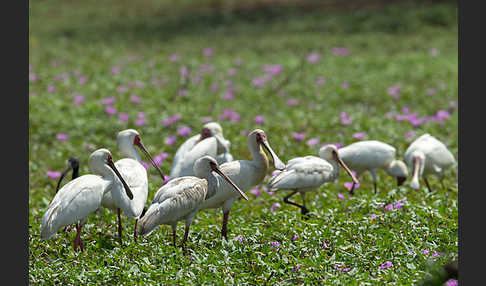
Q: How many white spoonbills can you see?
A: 8